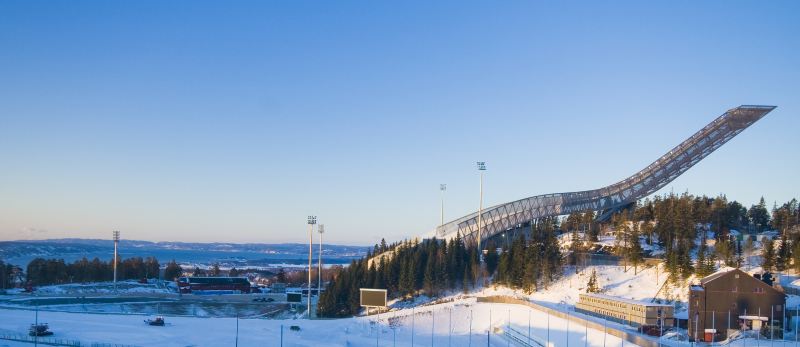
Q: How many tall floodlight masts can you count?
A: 5